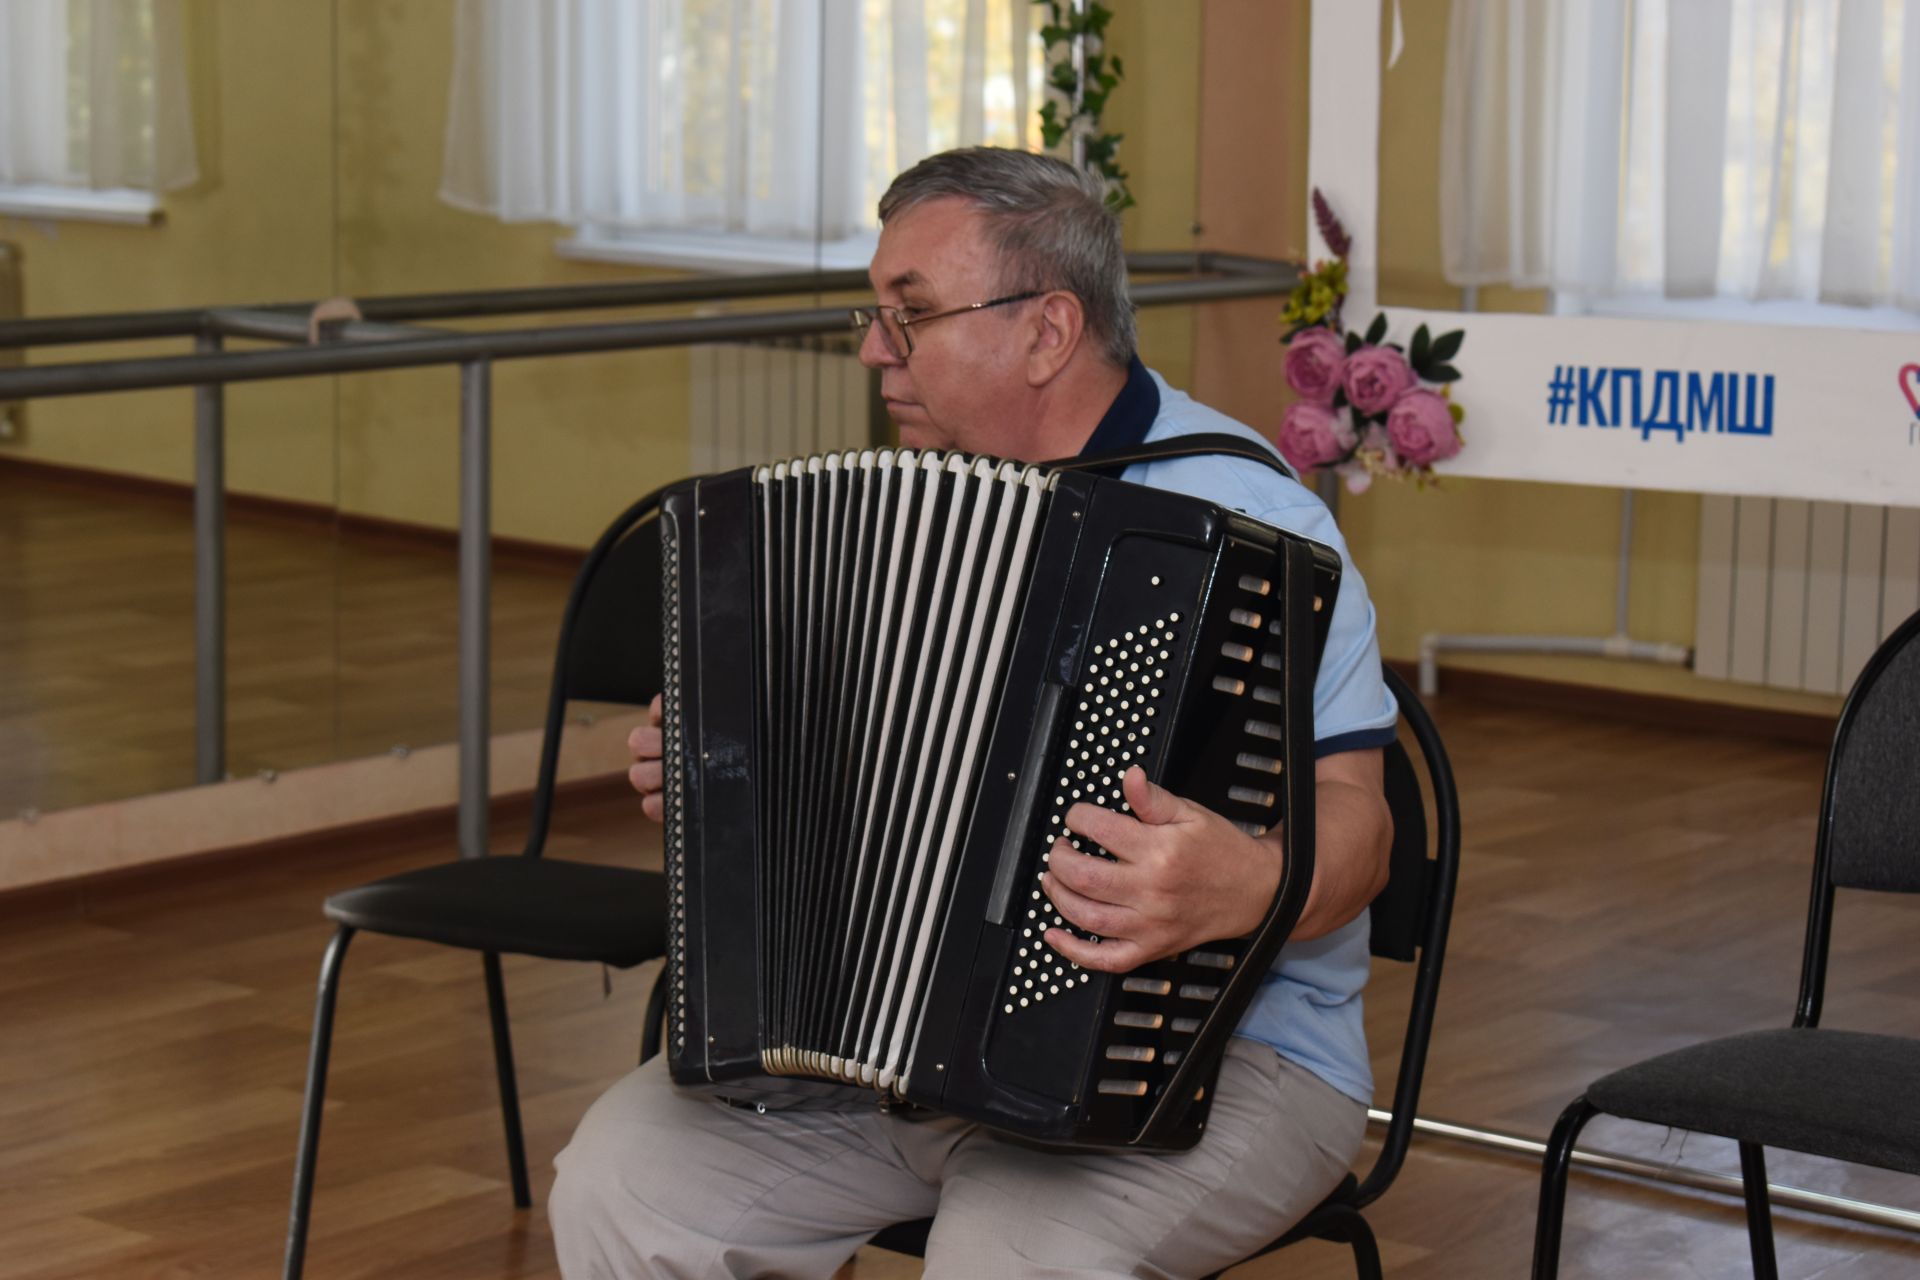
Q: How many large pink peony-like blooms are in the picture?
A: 4